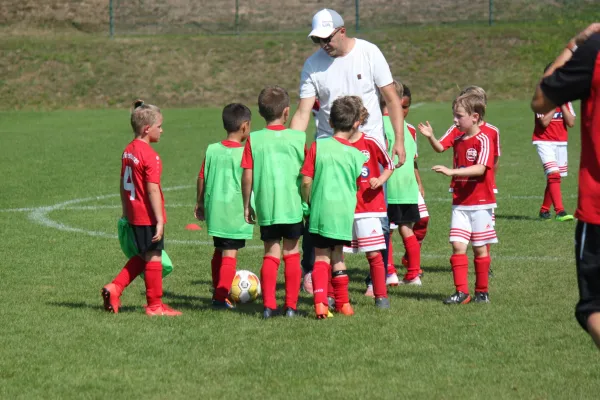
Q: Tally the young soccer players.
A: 10